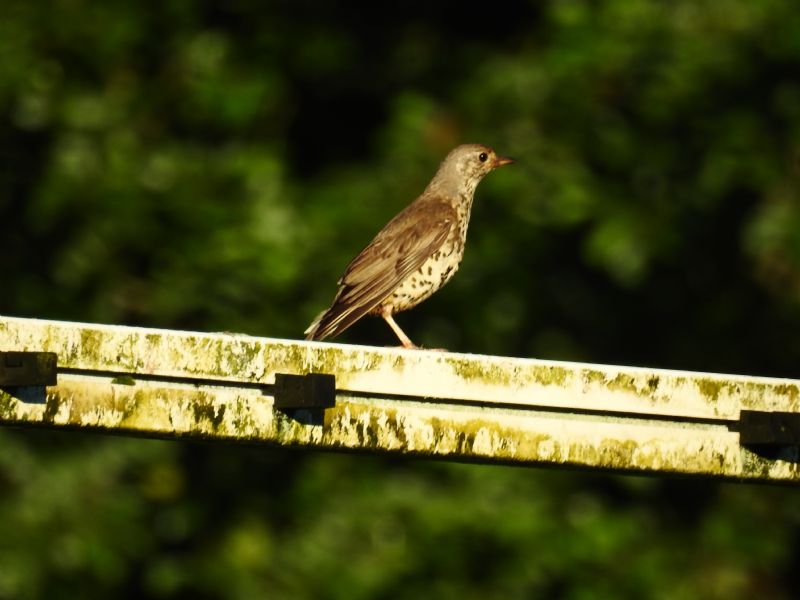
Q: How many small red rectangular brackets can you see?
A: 0